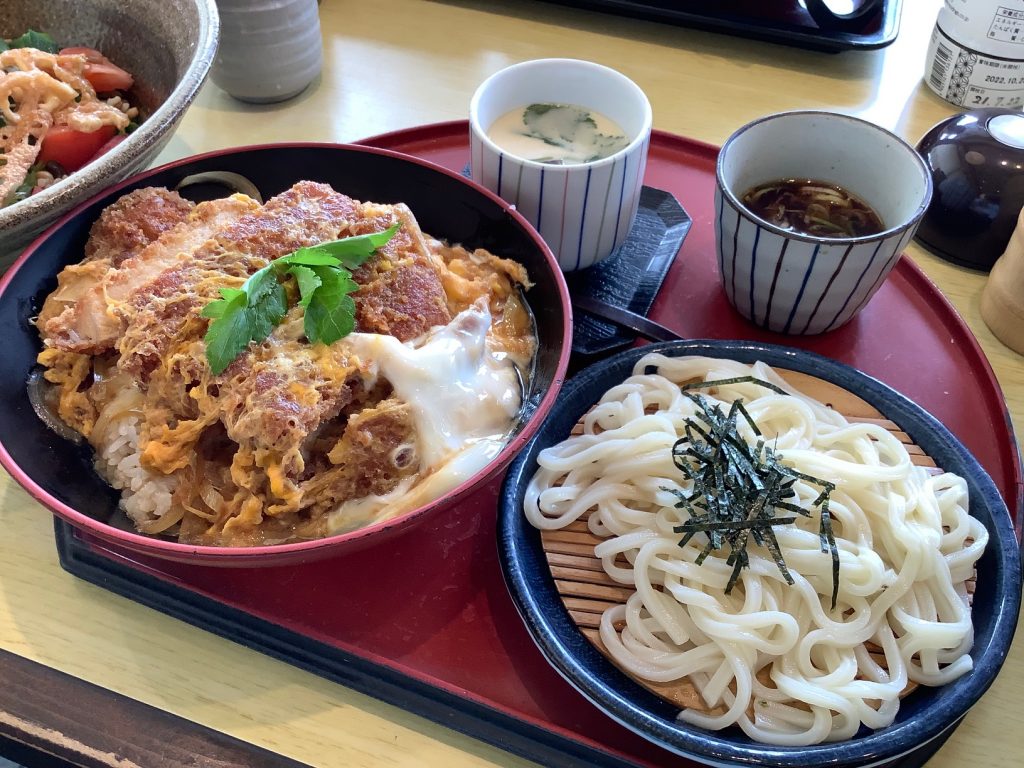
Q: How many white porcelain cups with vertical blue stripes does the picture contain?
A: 2